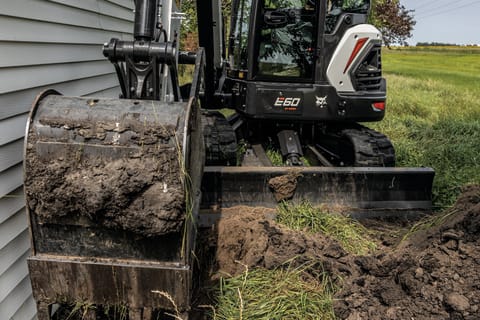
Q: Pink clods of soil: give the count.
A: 0